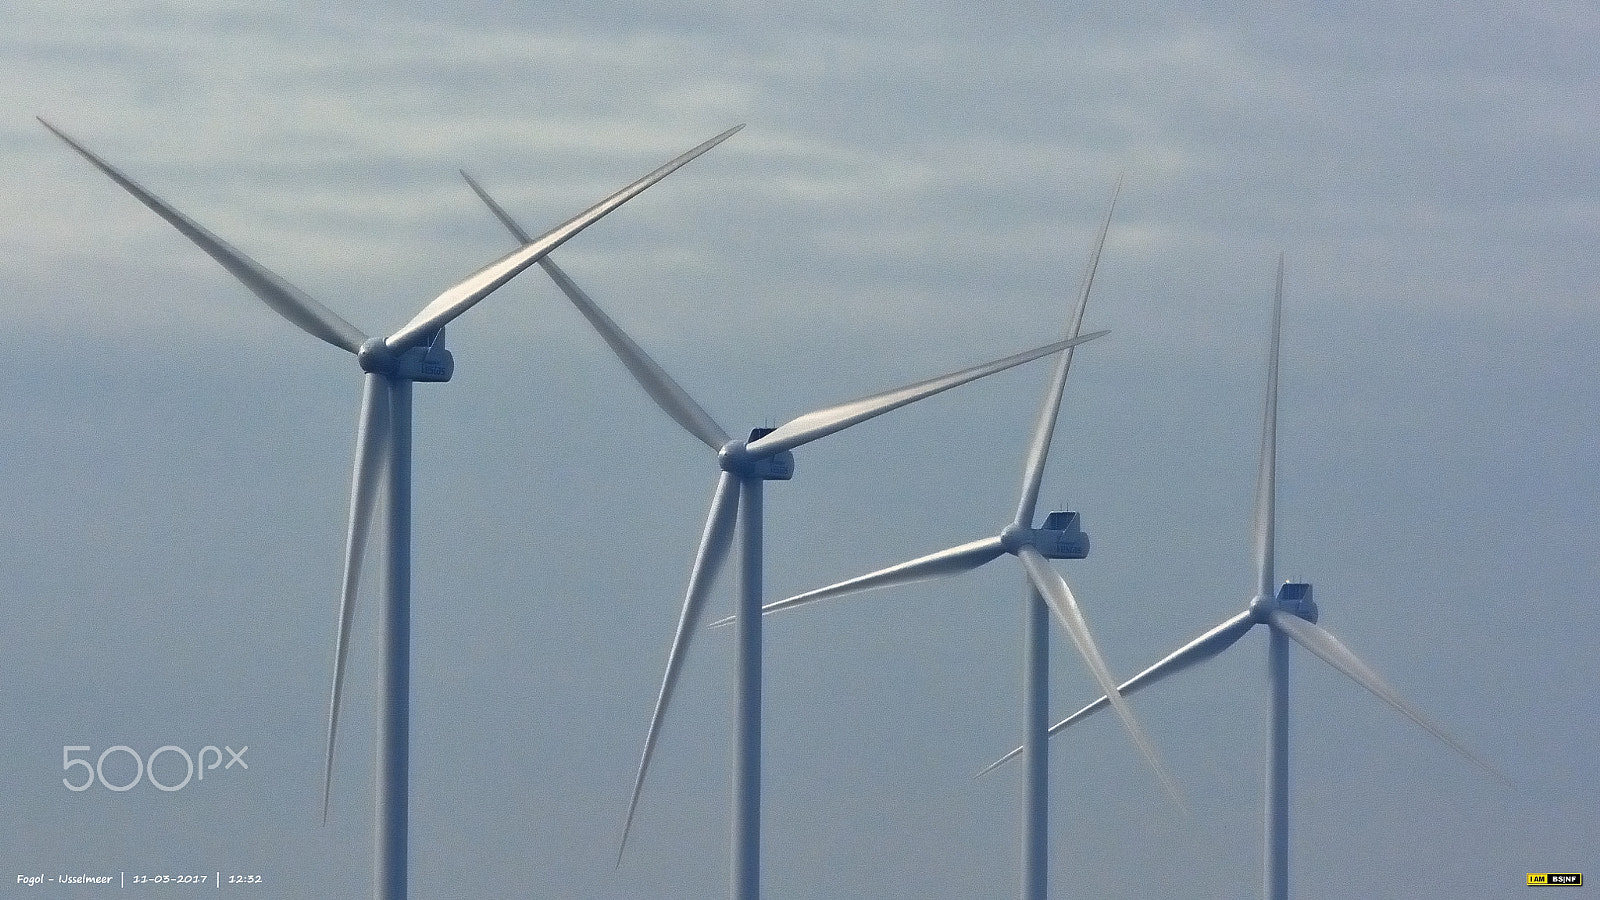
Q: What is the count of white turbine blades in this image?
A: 12